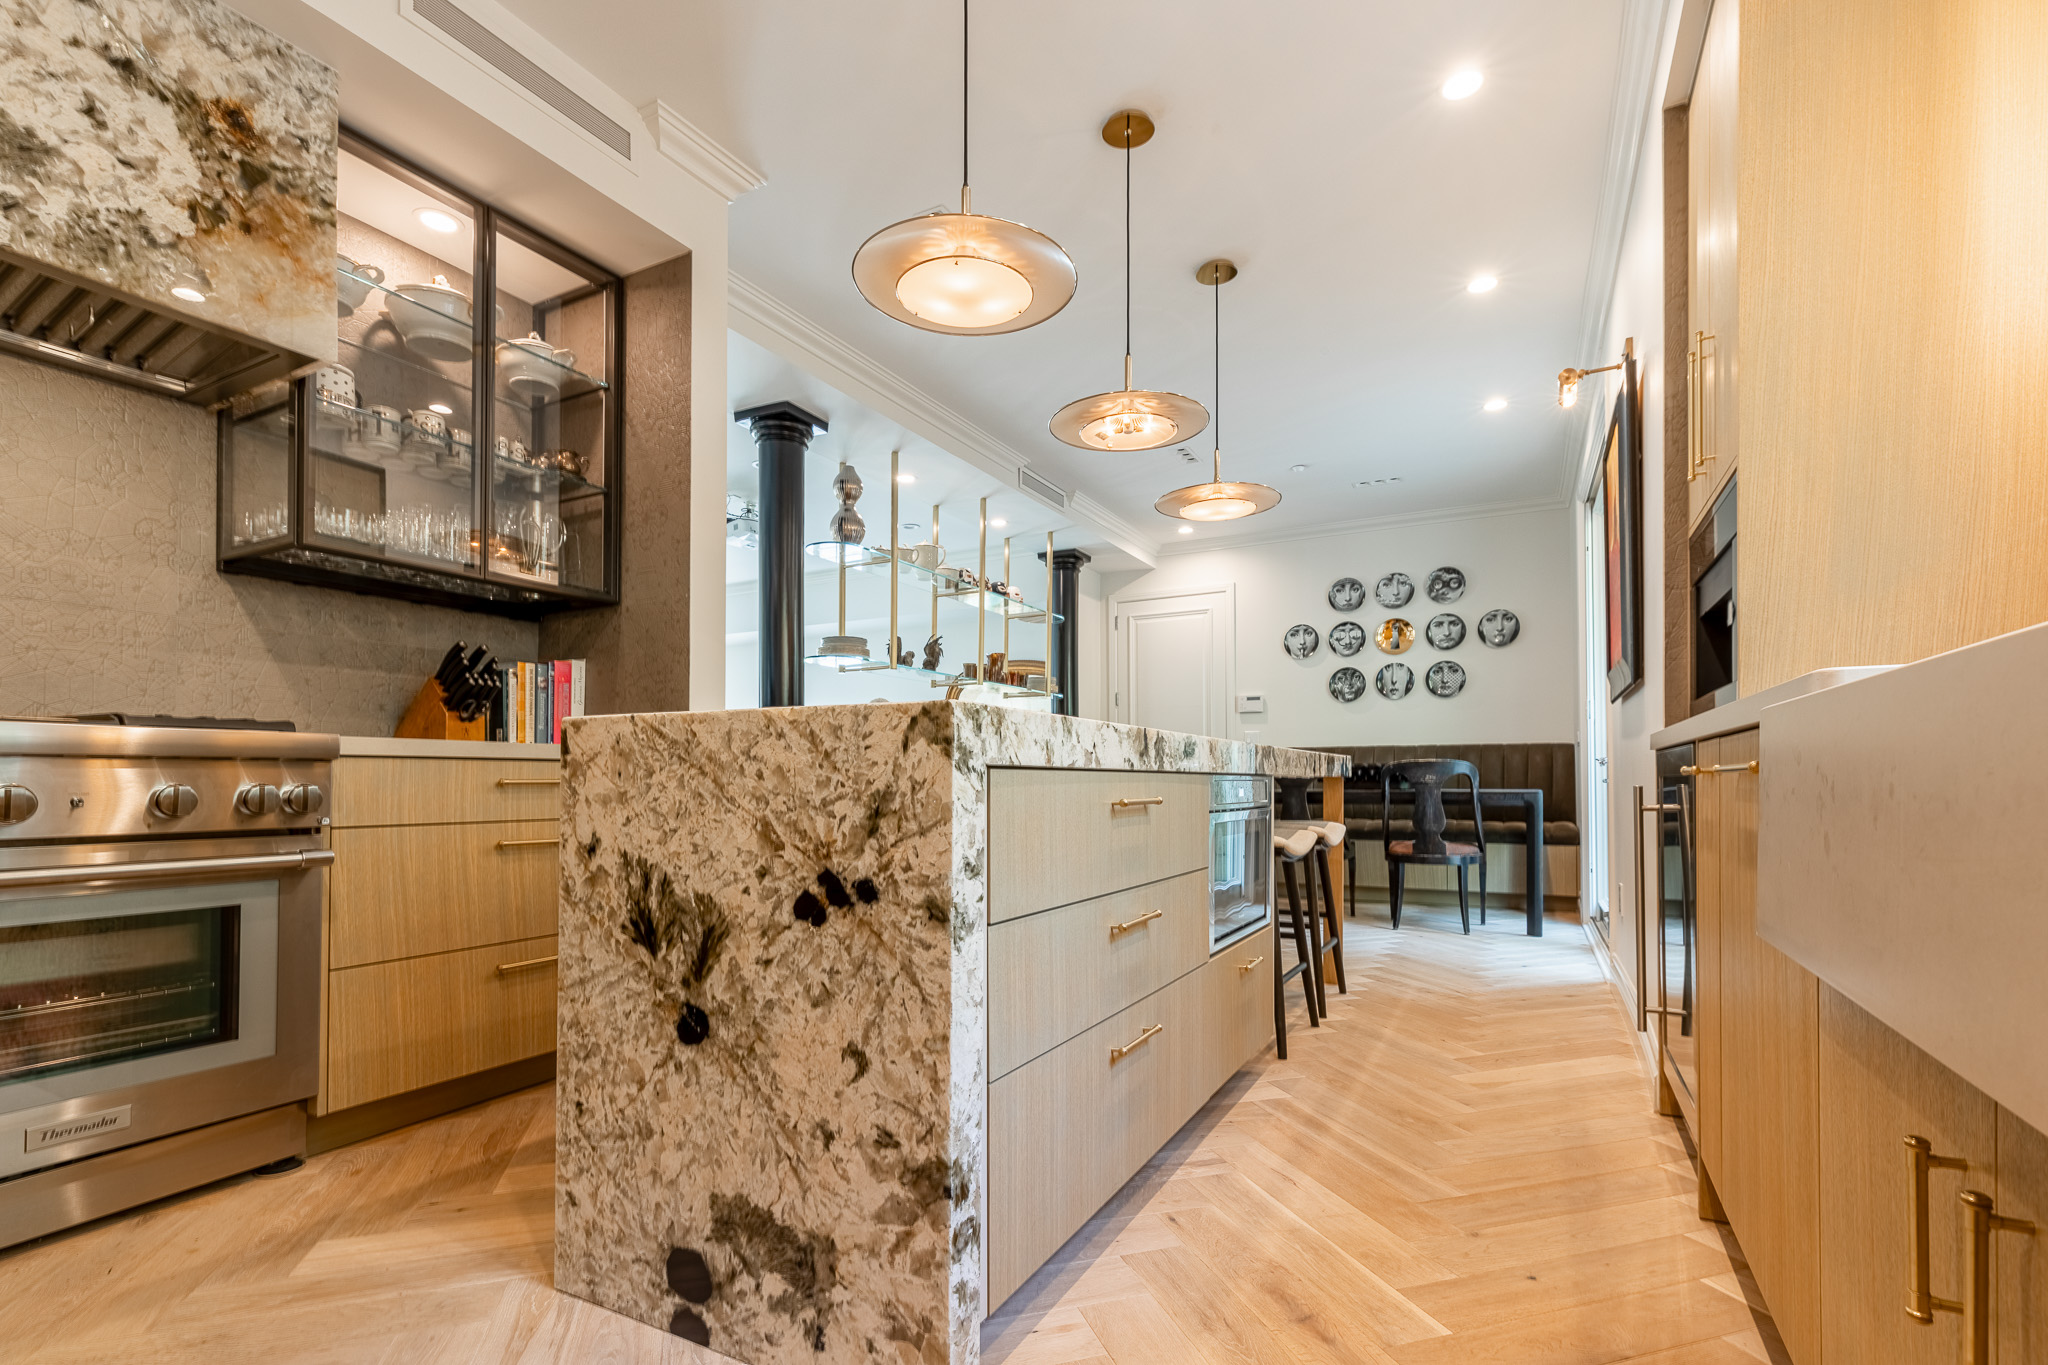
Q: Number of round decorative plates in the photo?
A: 11